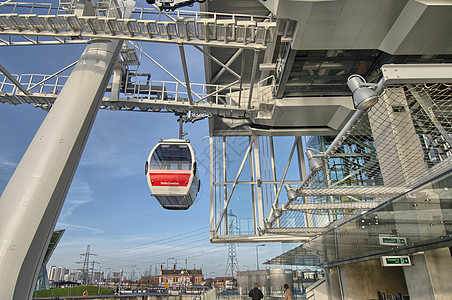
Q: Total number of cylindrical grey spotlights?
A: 6